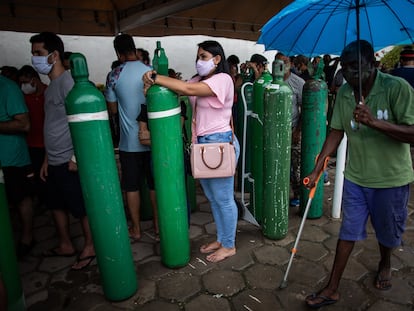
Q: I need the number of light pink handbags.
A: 1